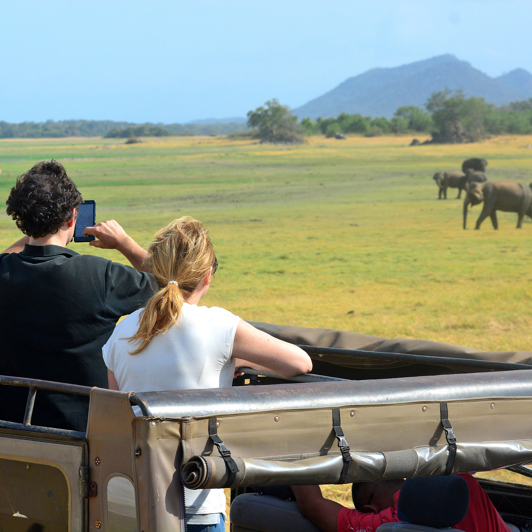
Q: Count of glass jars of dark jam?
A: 0